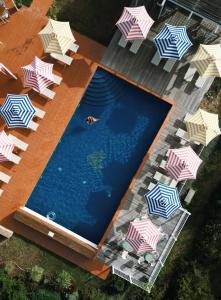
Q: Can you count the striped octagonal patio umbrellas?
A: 11